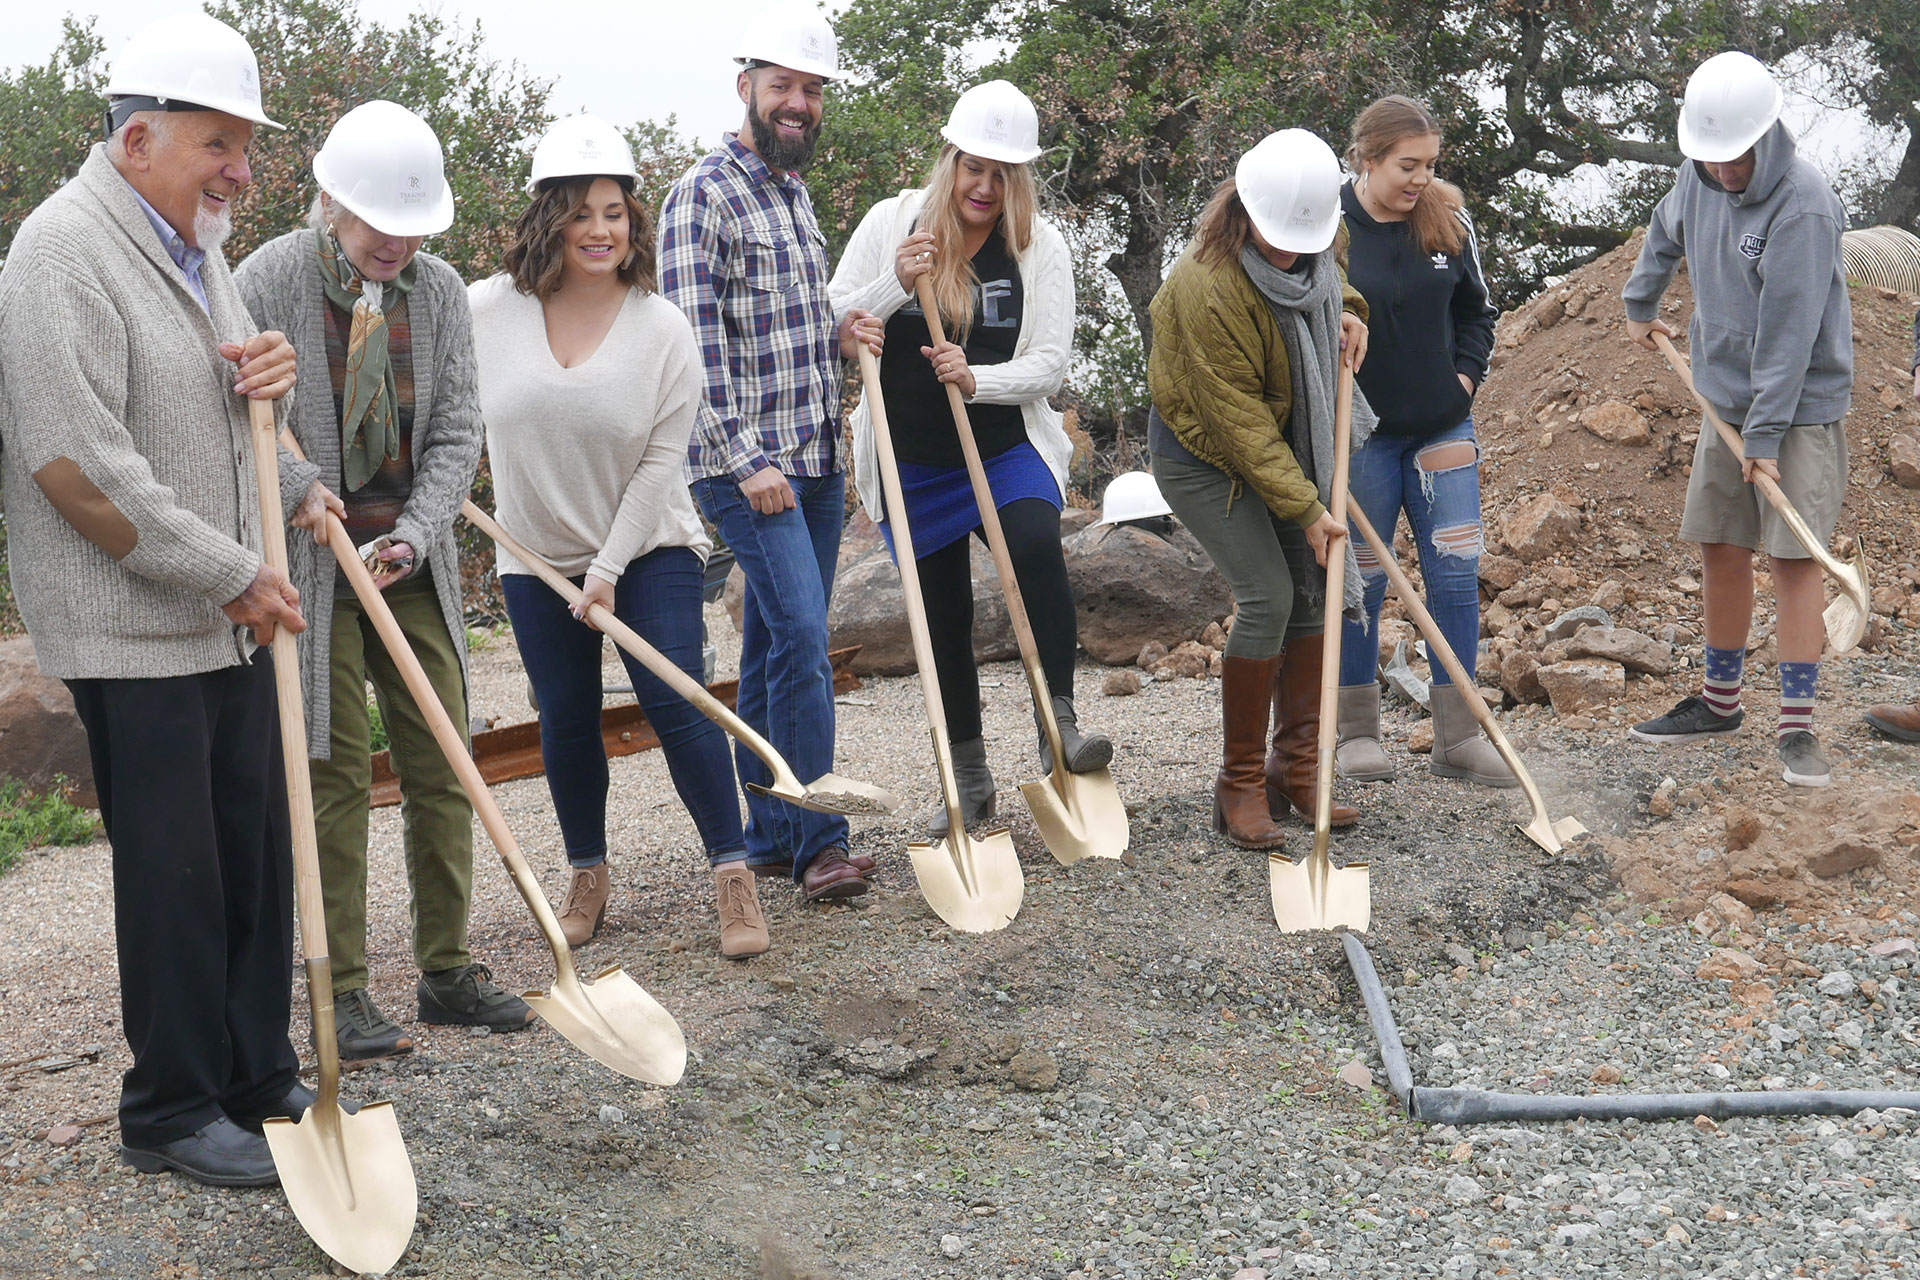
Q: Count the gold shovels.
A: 8